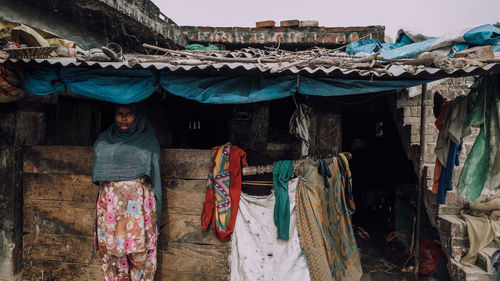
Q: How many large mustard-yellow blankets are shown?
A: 1